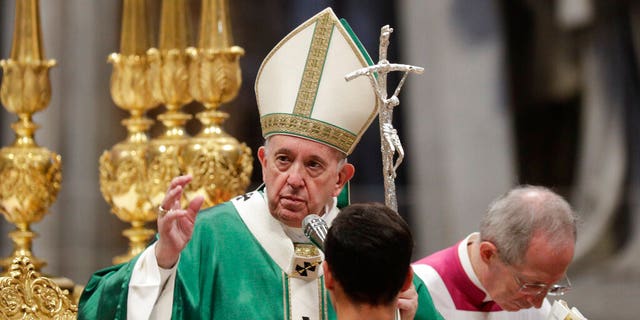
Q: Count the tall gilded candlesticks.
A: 4